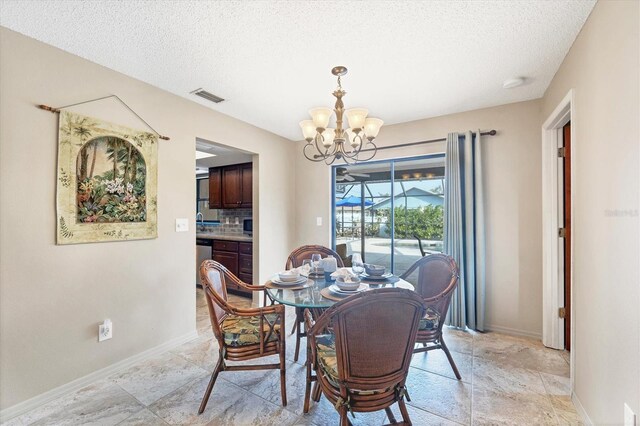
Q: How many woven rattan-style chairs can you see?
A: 4